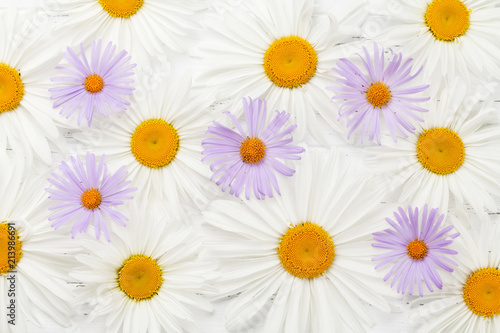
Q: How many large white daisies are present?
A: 10